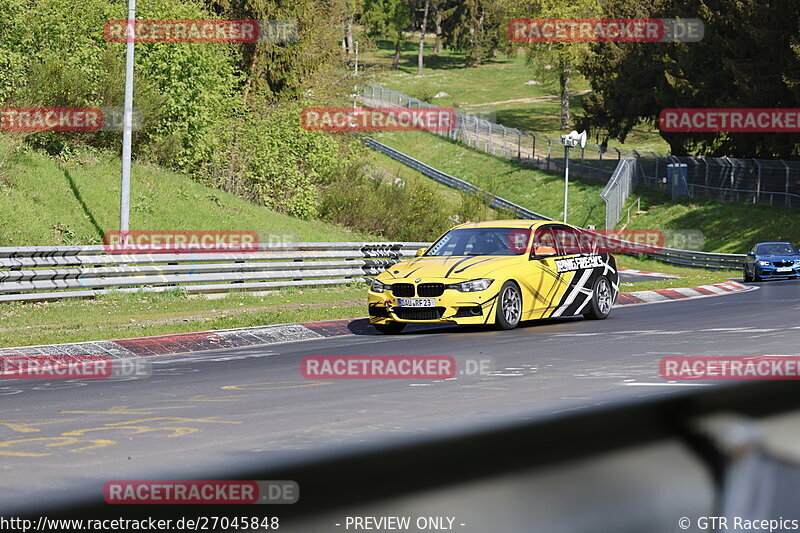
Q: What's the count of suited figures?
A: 0